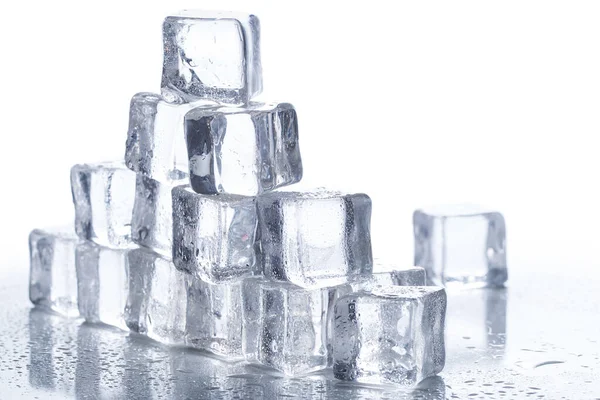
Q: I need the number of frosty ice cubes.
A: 15